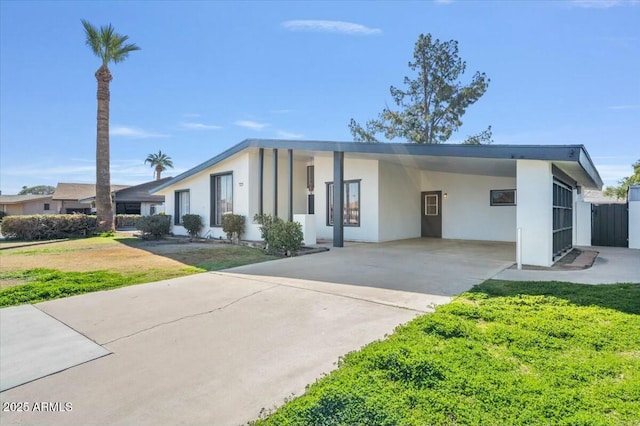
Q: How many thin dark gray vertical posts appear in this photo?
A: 3